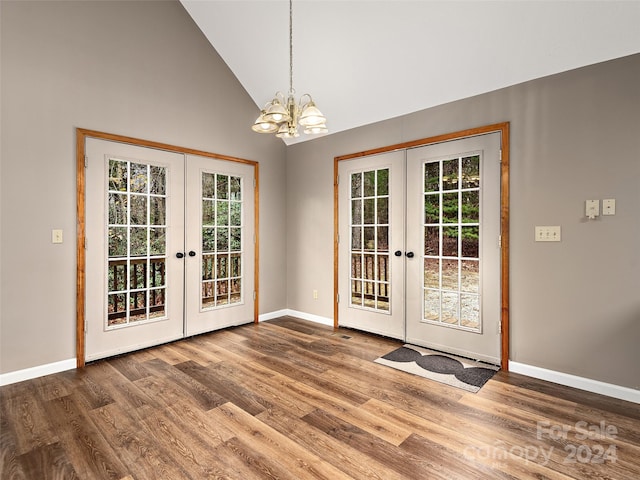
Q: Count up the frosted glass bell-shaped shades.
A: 5